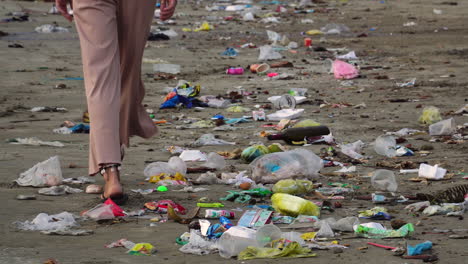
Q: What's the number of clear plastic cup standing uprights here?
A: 0